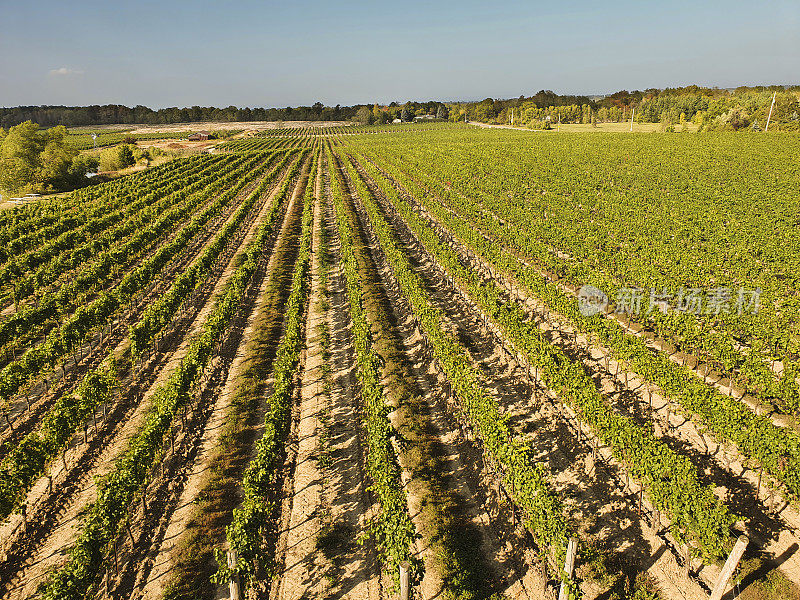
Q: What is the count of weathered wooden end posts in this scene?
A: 4